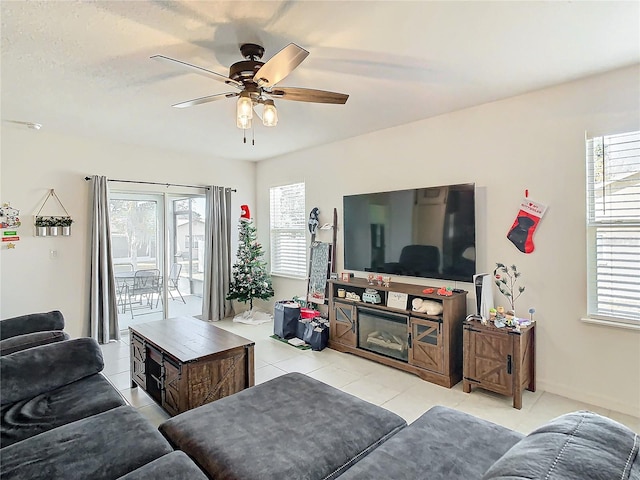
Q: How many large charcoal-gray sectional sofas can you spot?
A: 1